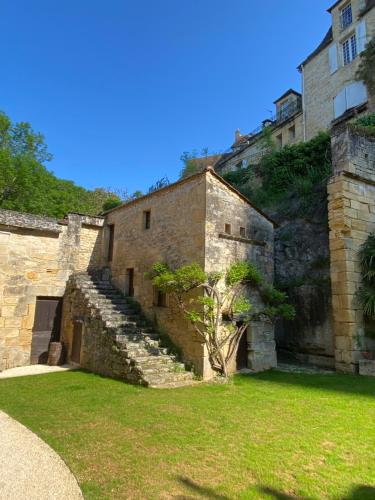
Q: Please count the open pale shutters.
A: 2